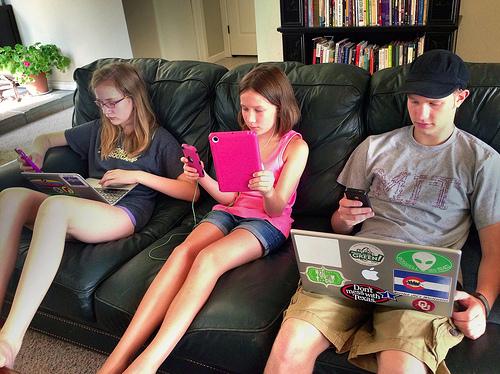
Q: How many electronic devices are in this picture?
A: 6